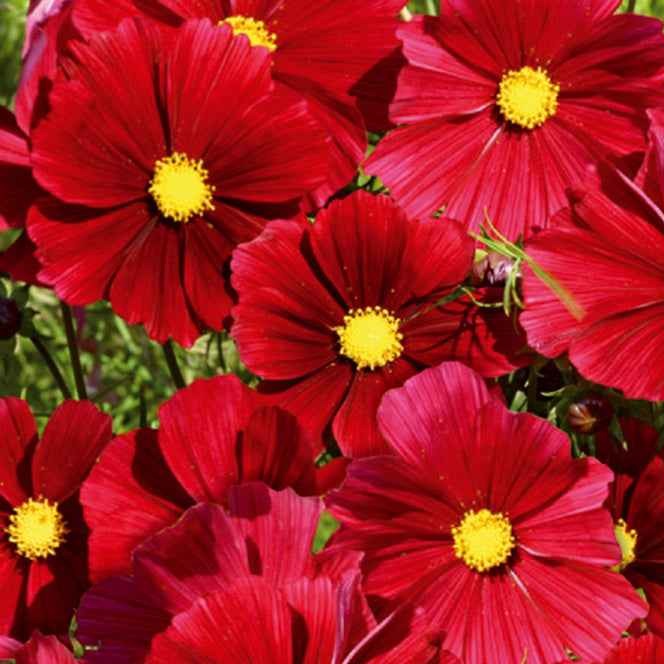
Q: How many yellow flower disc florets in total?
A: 7